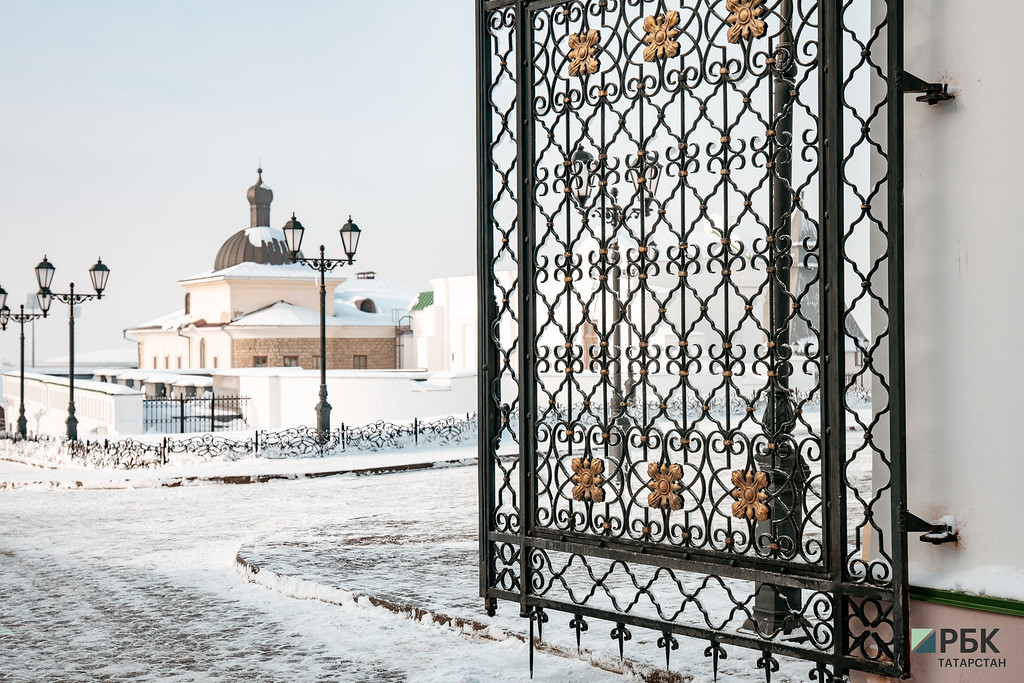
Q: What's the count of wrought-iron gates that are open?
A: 1